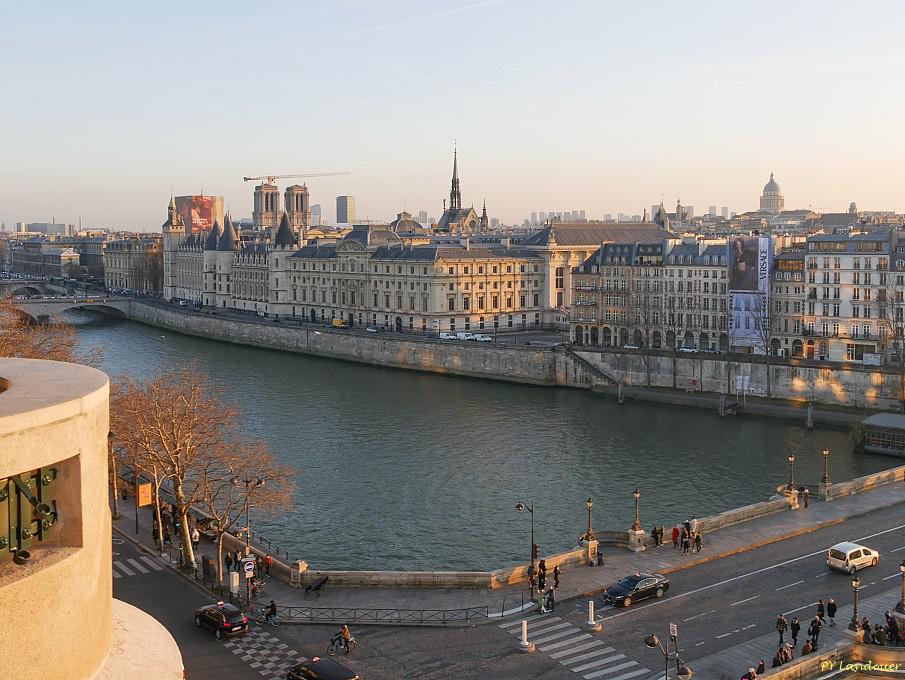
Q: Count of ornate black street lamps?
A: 6